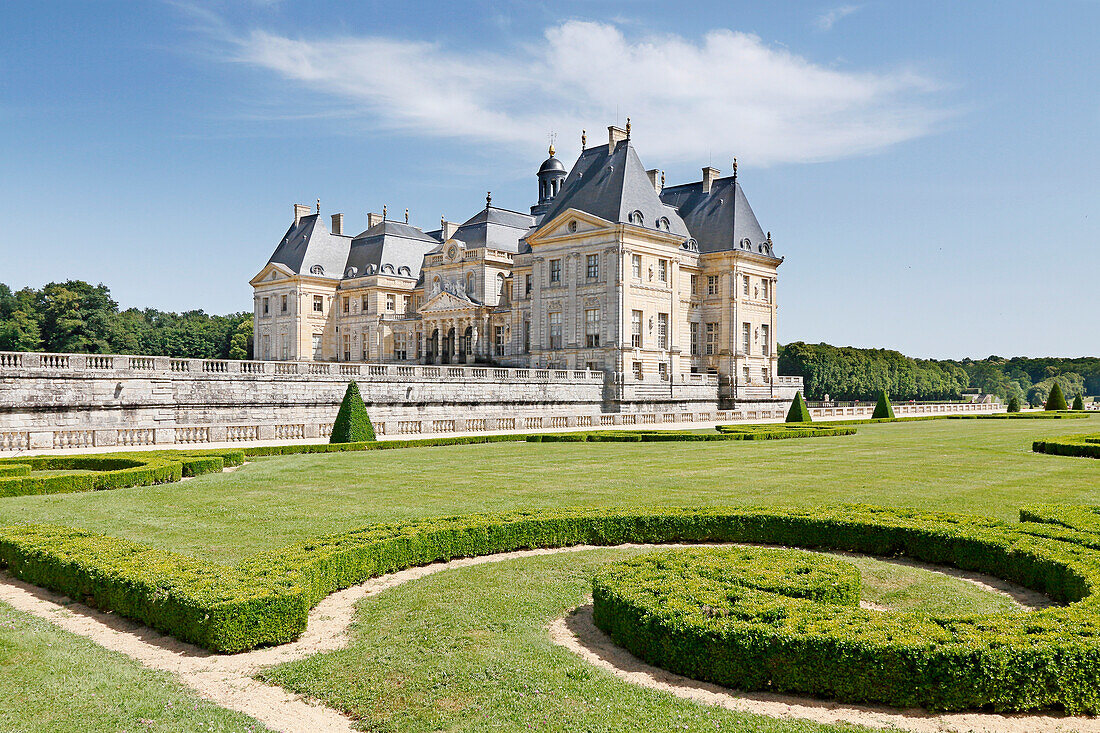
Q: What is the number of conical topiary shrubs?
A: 6